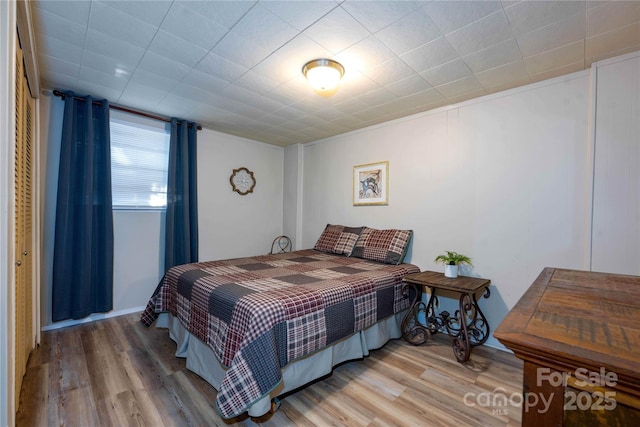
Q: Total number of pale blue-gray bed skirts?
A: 1